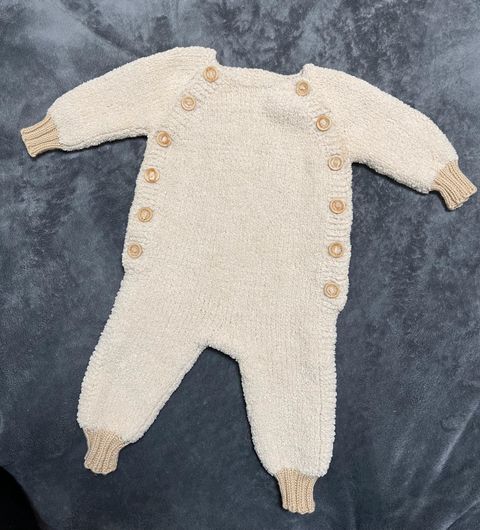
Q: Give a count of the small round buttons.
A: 12